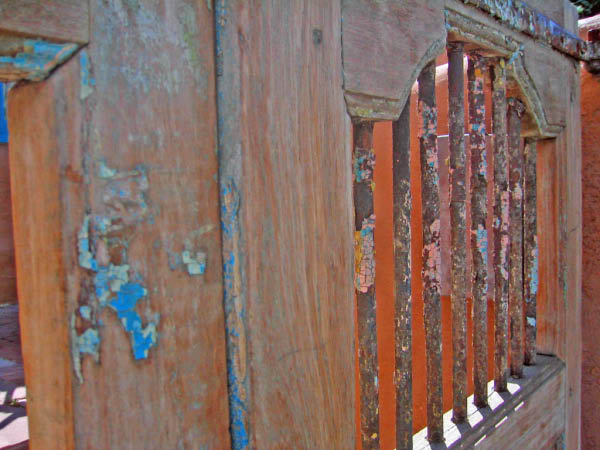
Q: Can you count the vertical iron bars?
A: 8